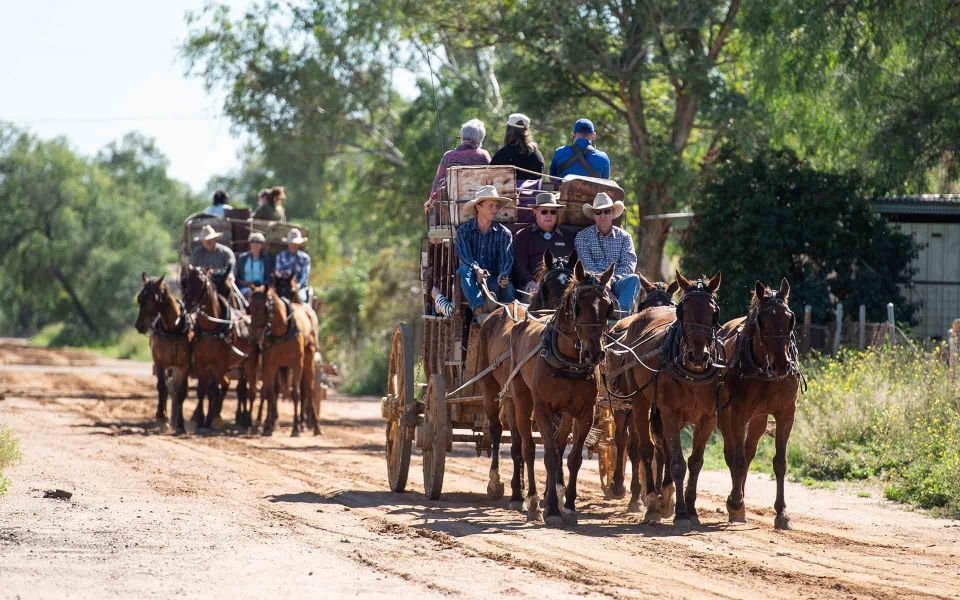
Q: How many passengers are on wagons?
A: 12